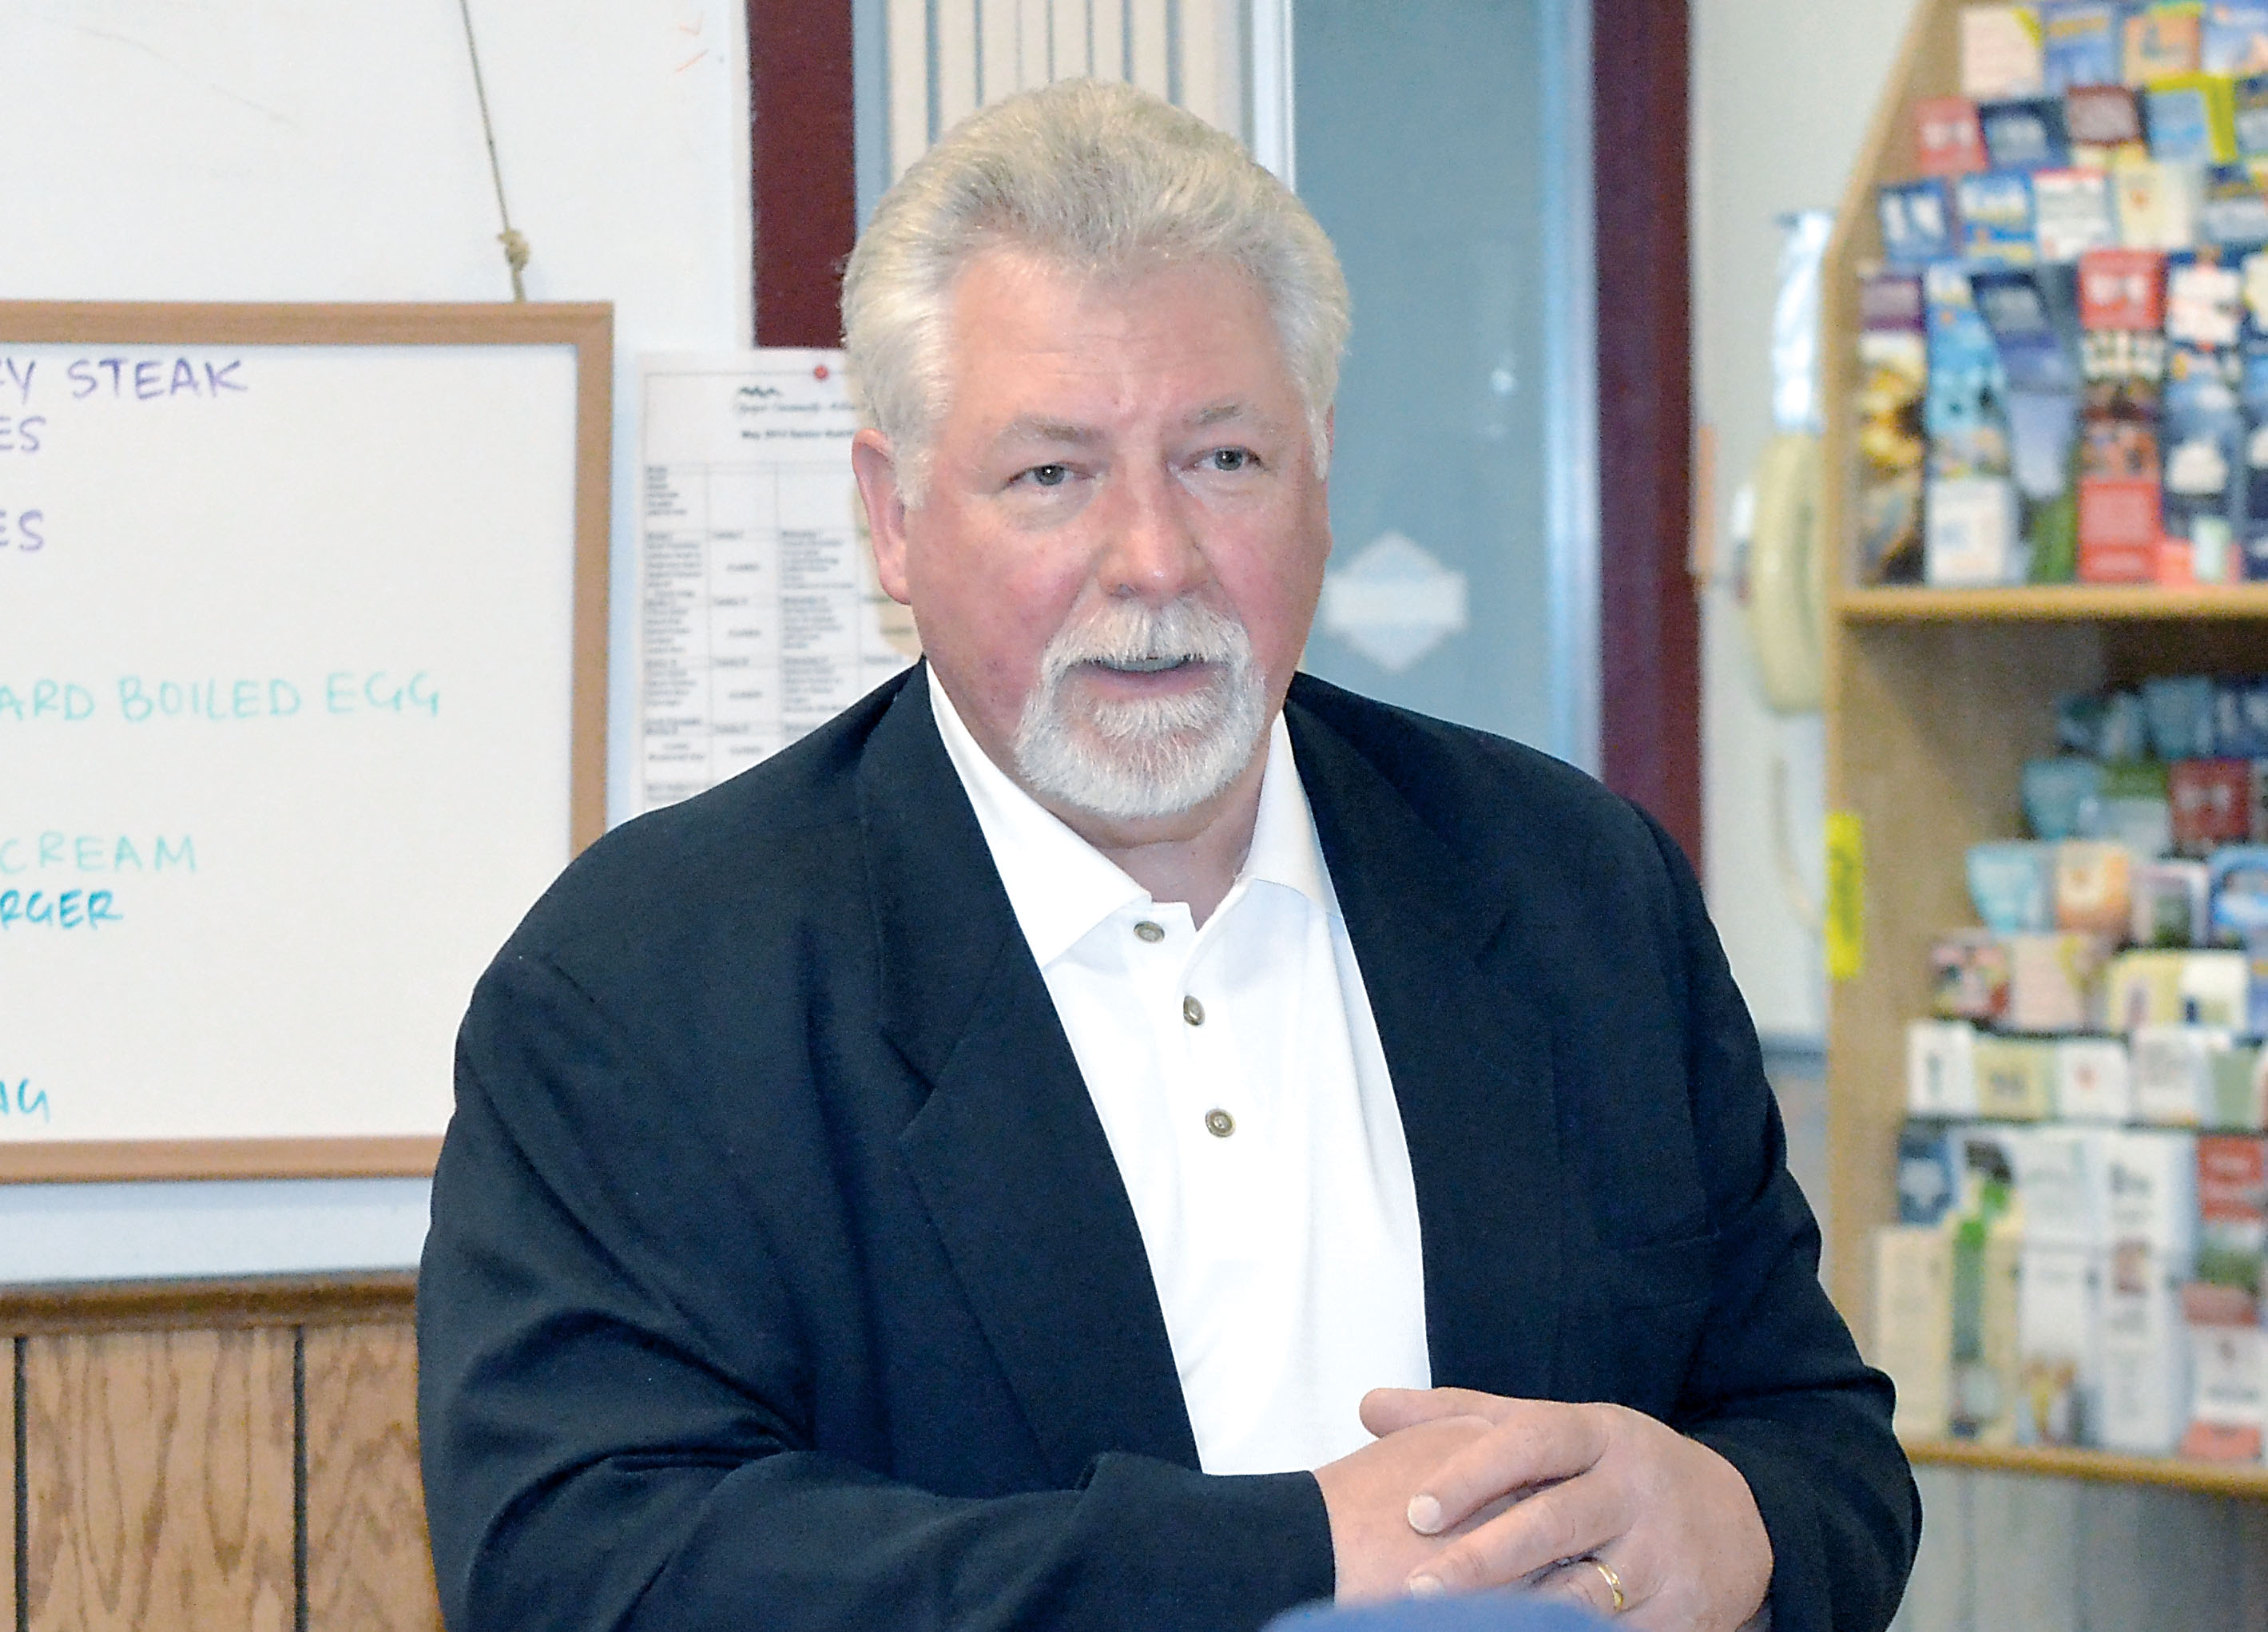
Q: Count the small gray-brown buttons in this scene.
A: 3